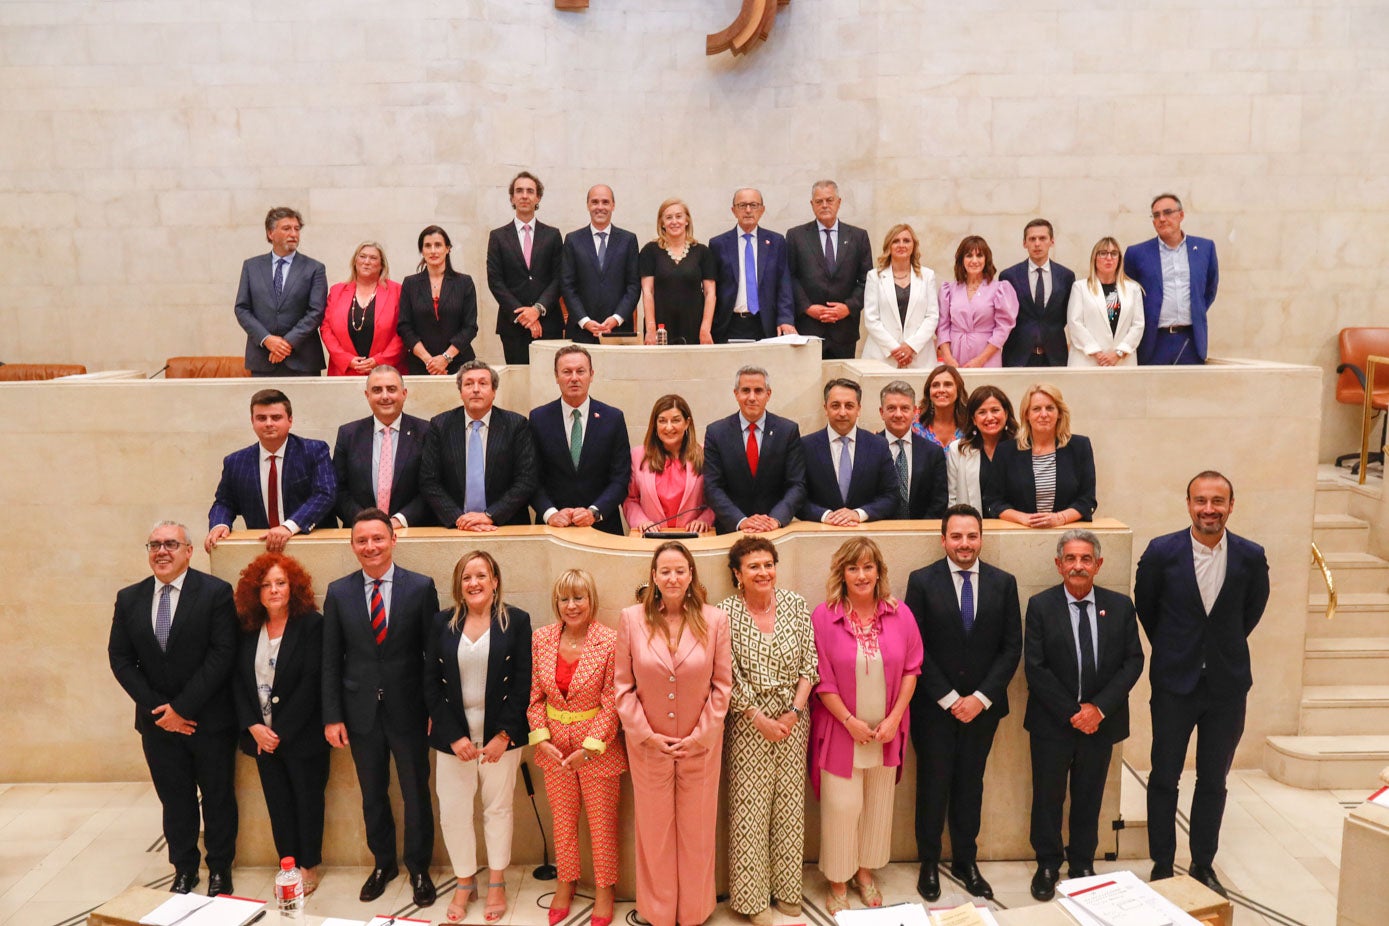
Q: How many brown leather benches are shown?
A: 2